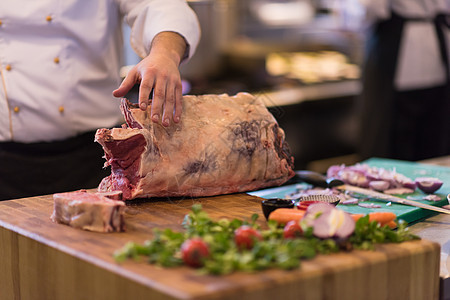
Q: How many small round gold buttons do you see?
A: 6